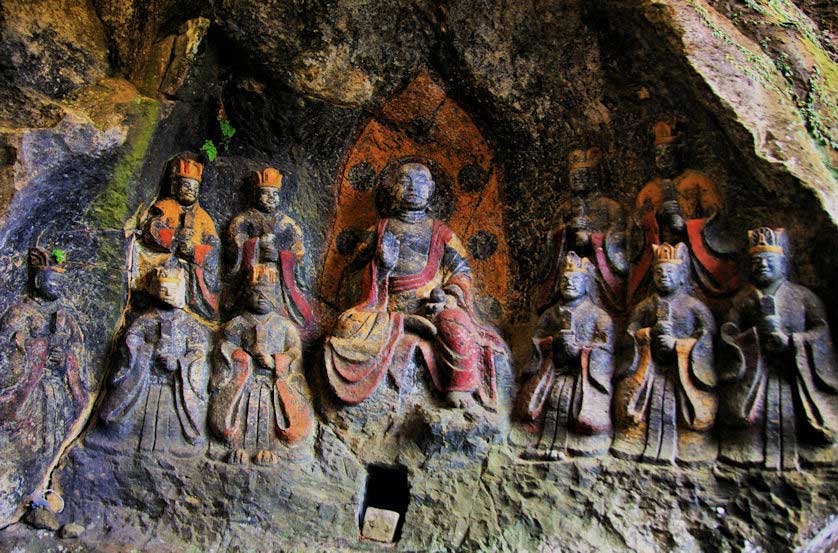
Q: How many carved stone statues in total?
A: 11